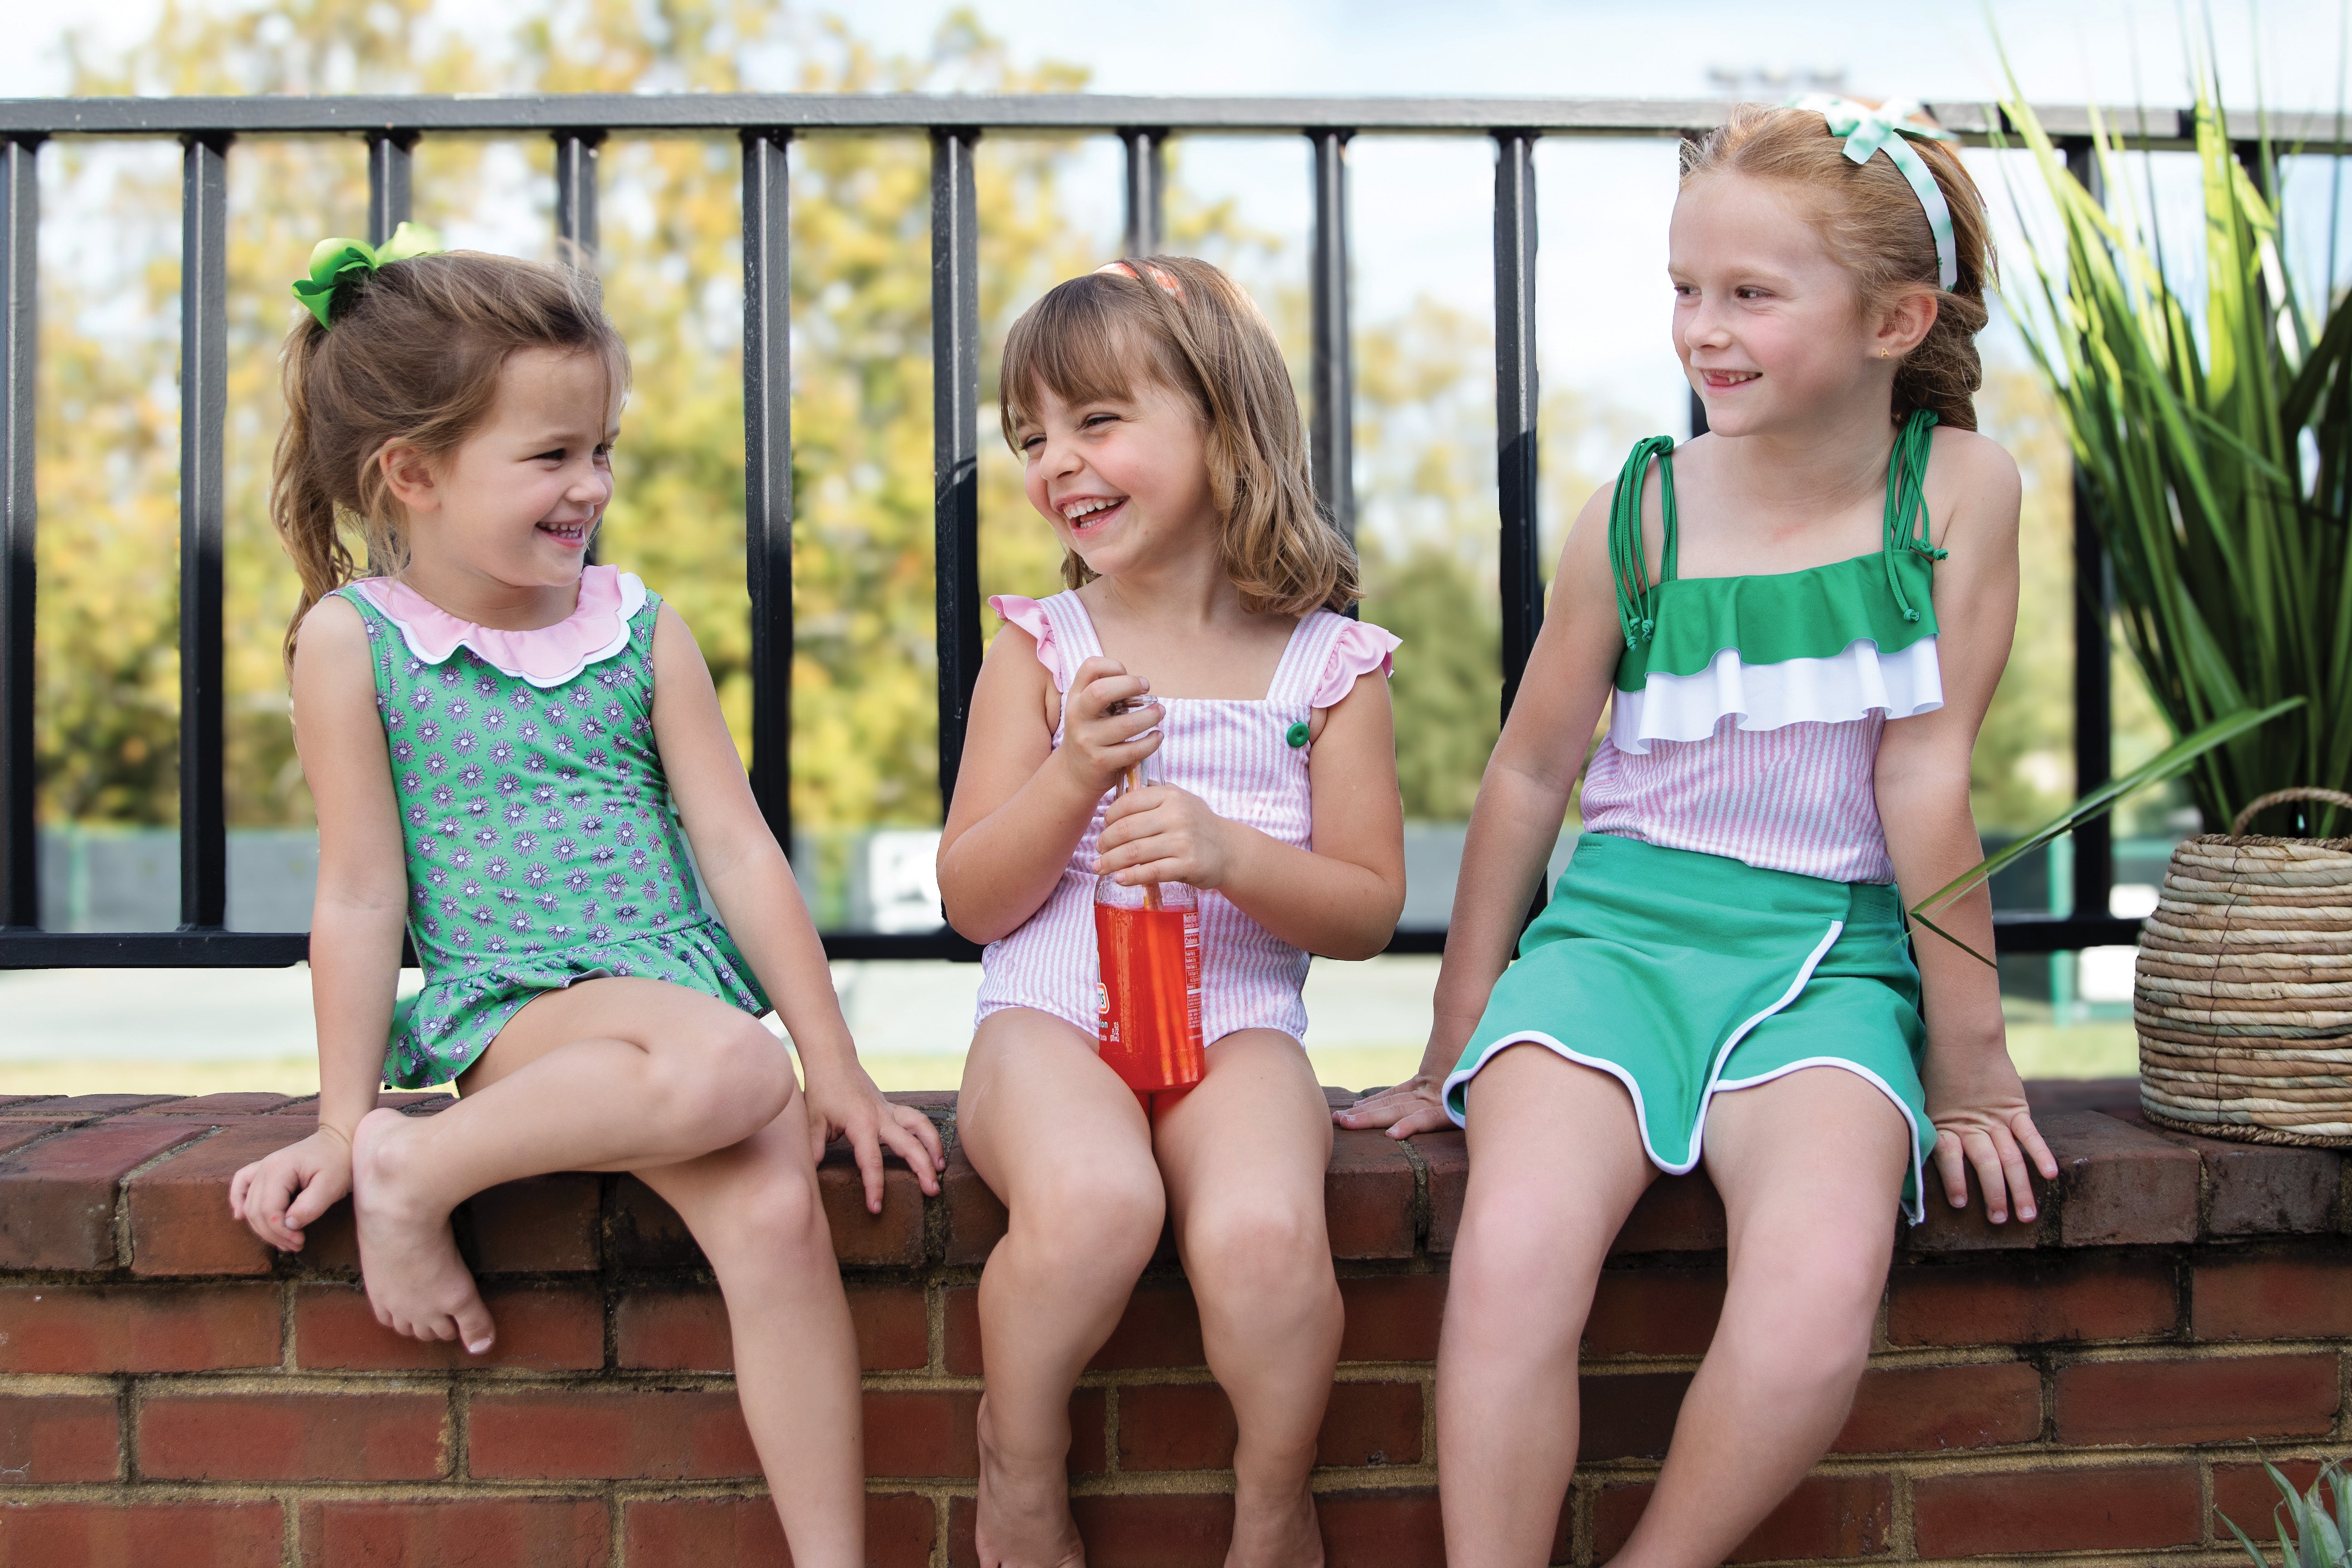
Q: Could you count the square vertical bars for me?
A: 12